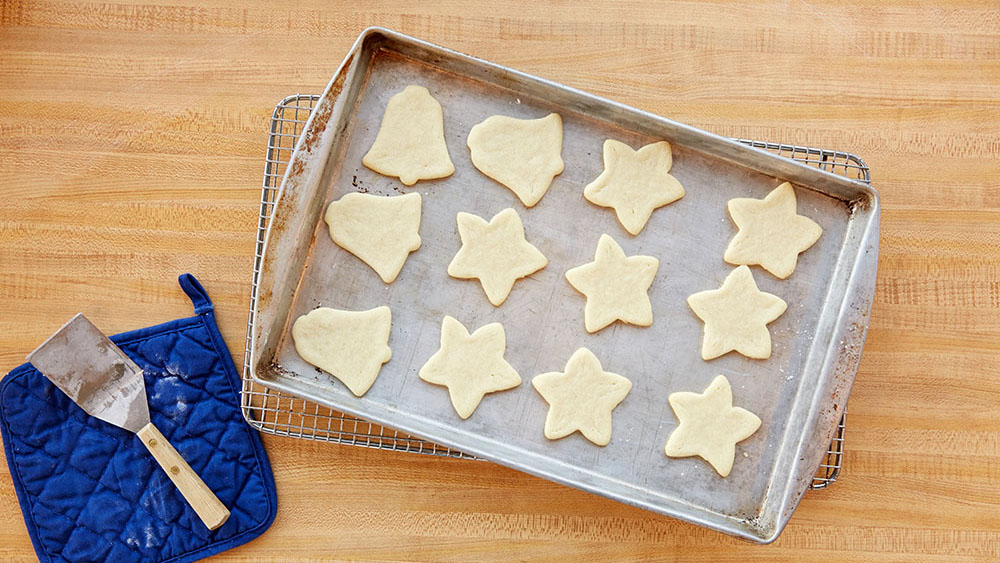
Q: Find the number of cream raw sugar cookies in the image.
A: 12